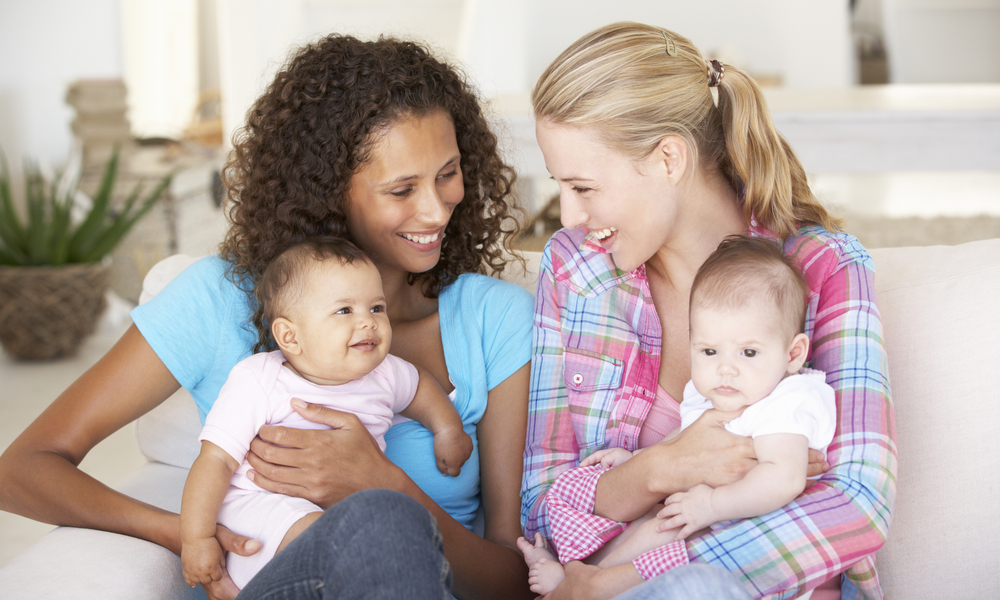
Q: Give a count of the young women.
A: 2